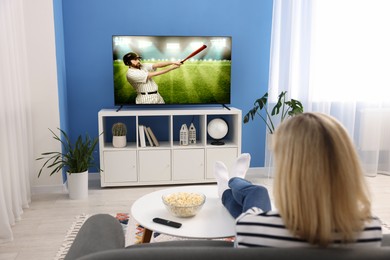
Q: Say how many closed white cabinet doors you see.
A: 4